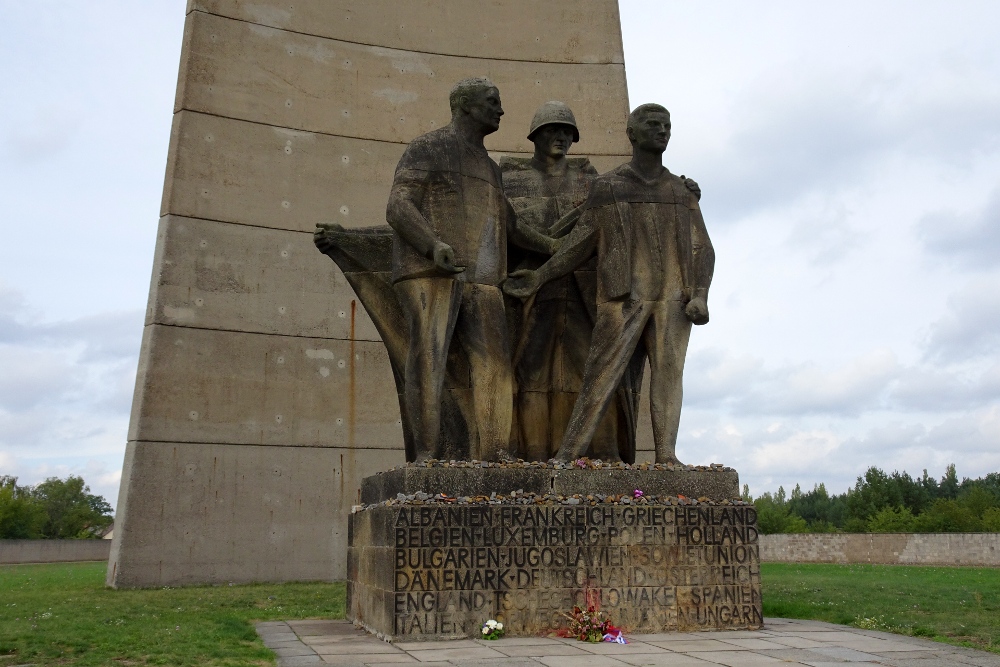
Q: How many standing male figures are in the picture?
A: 3